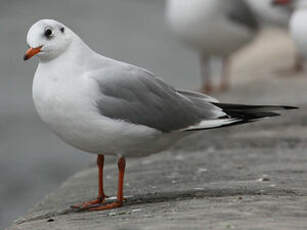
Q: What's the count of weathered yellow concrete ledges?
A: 0